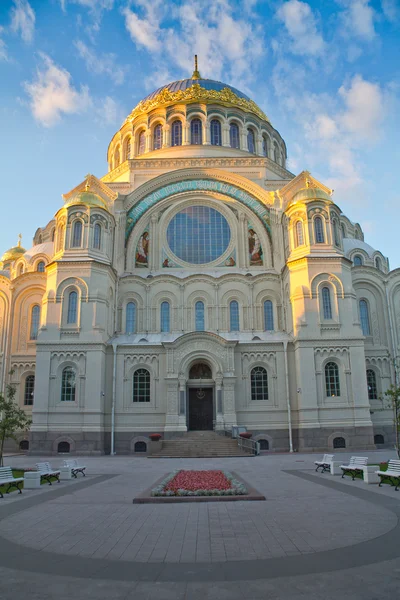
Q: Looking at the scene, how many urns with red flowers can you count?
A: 2